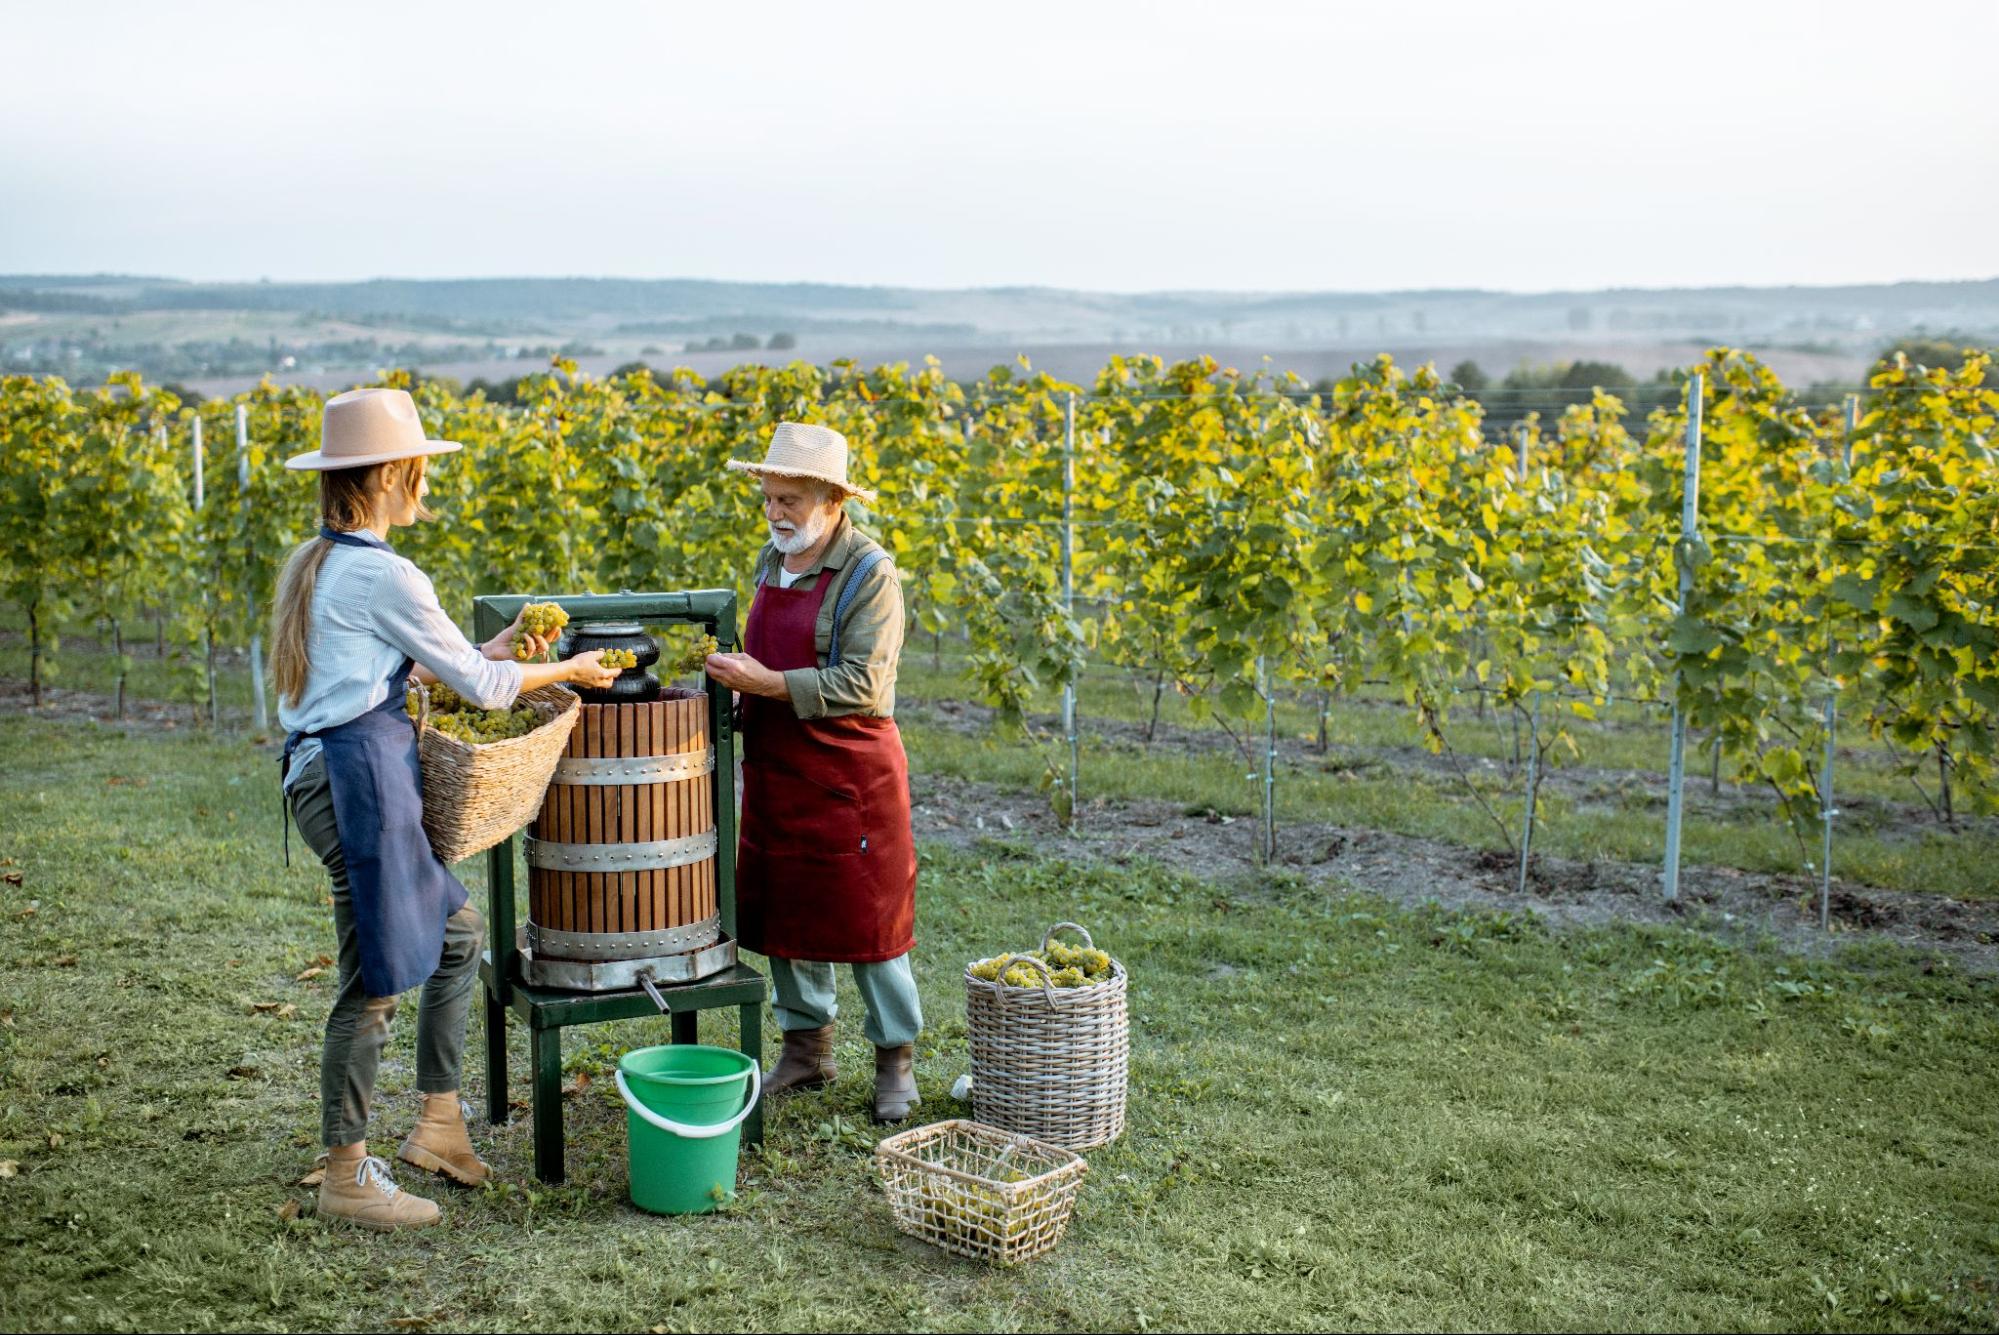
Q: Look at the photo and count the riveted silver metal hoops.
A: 3